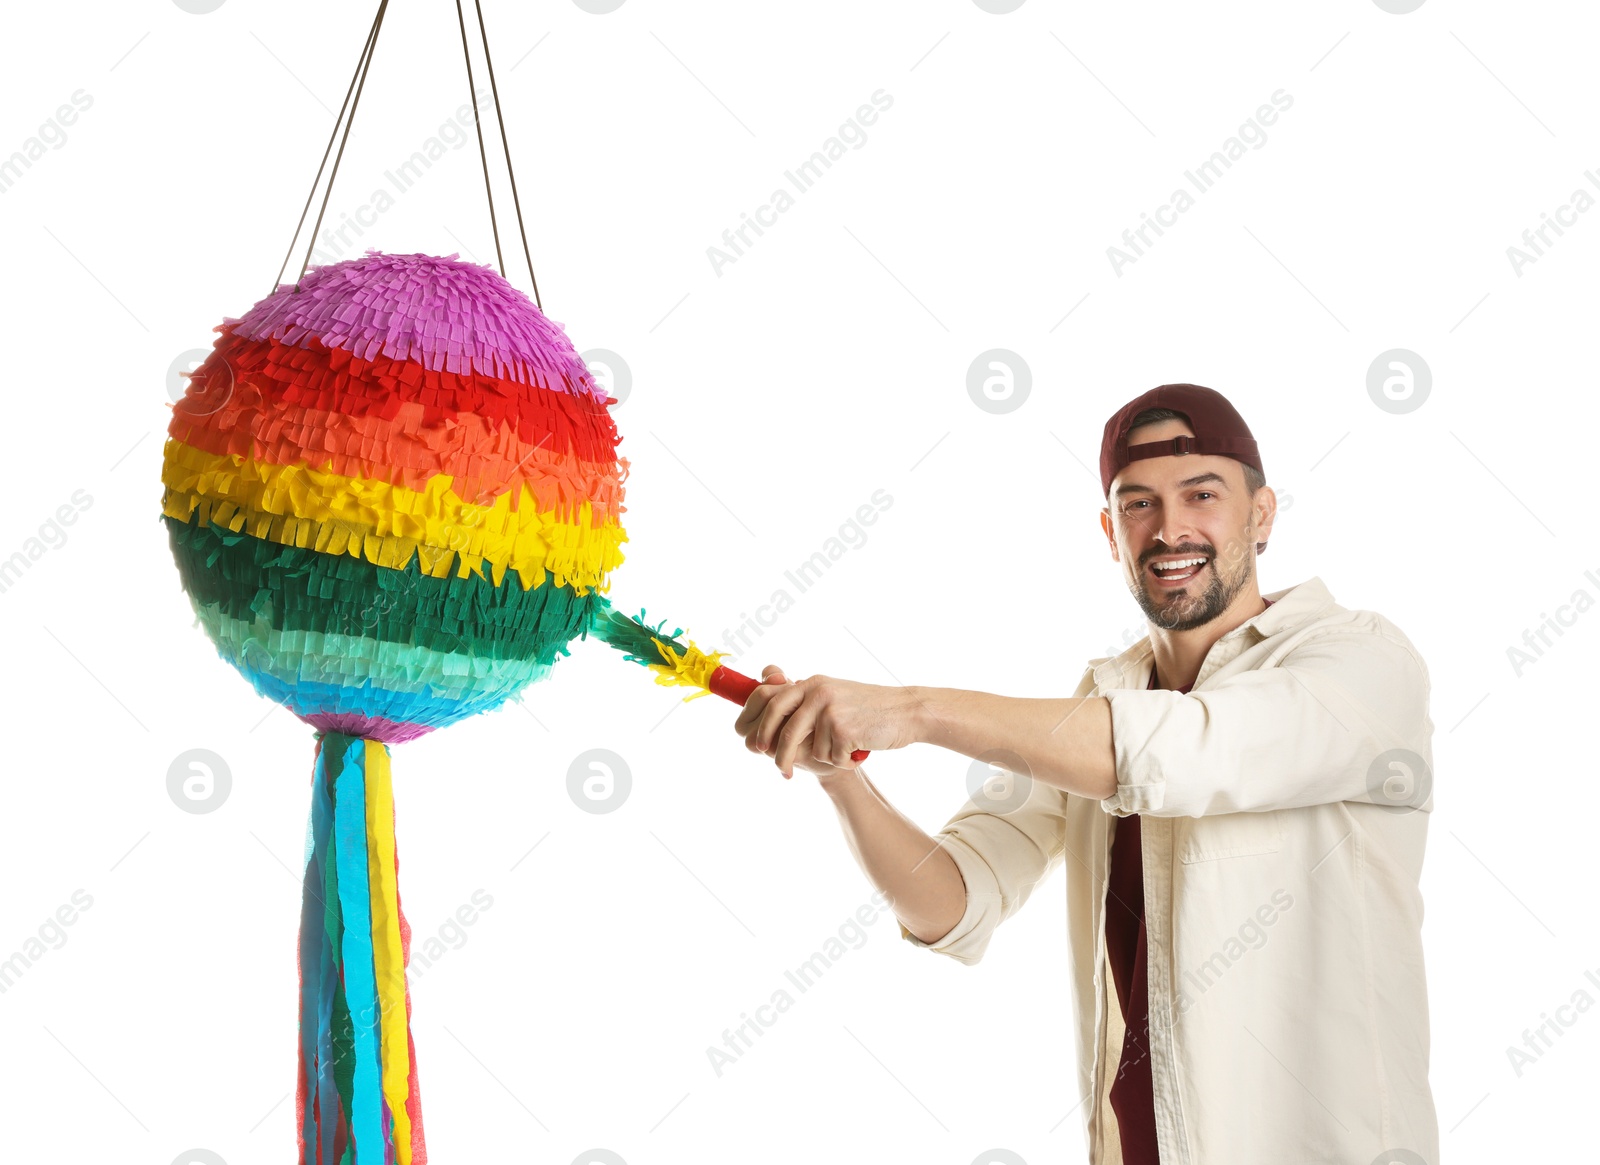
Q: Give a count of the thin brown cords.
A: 4